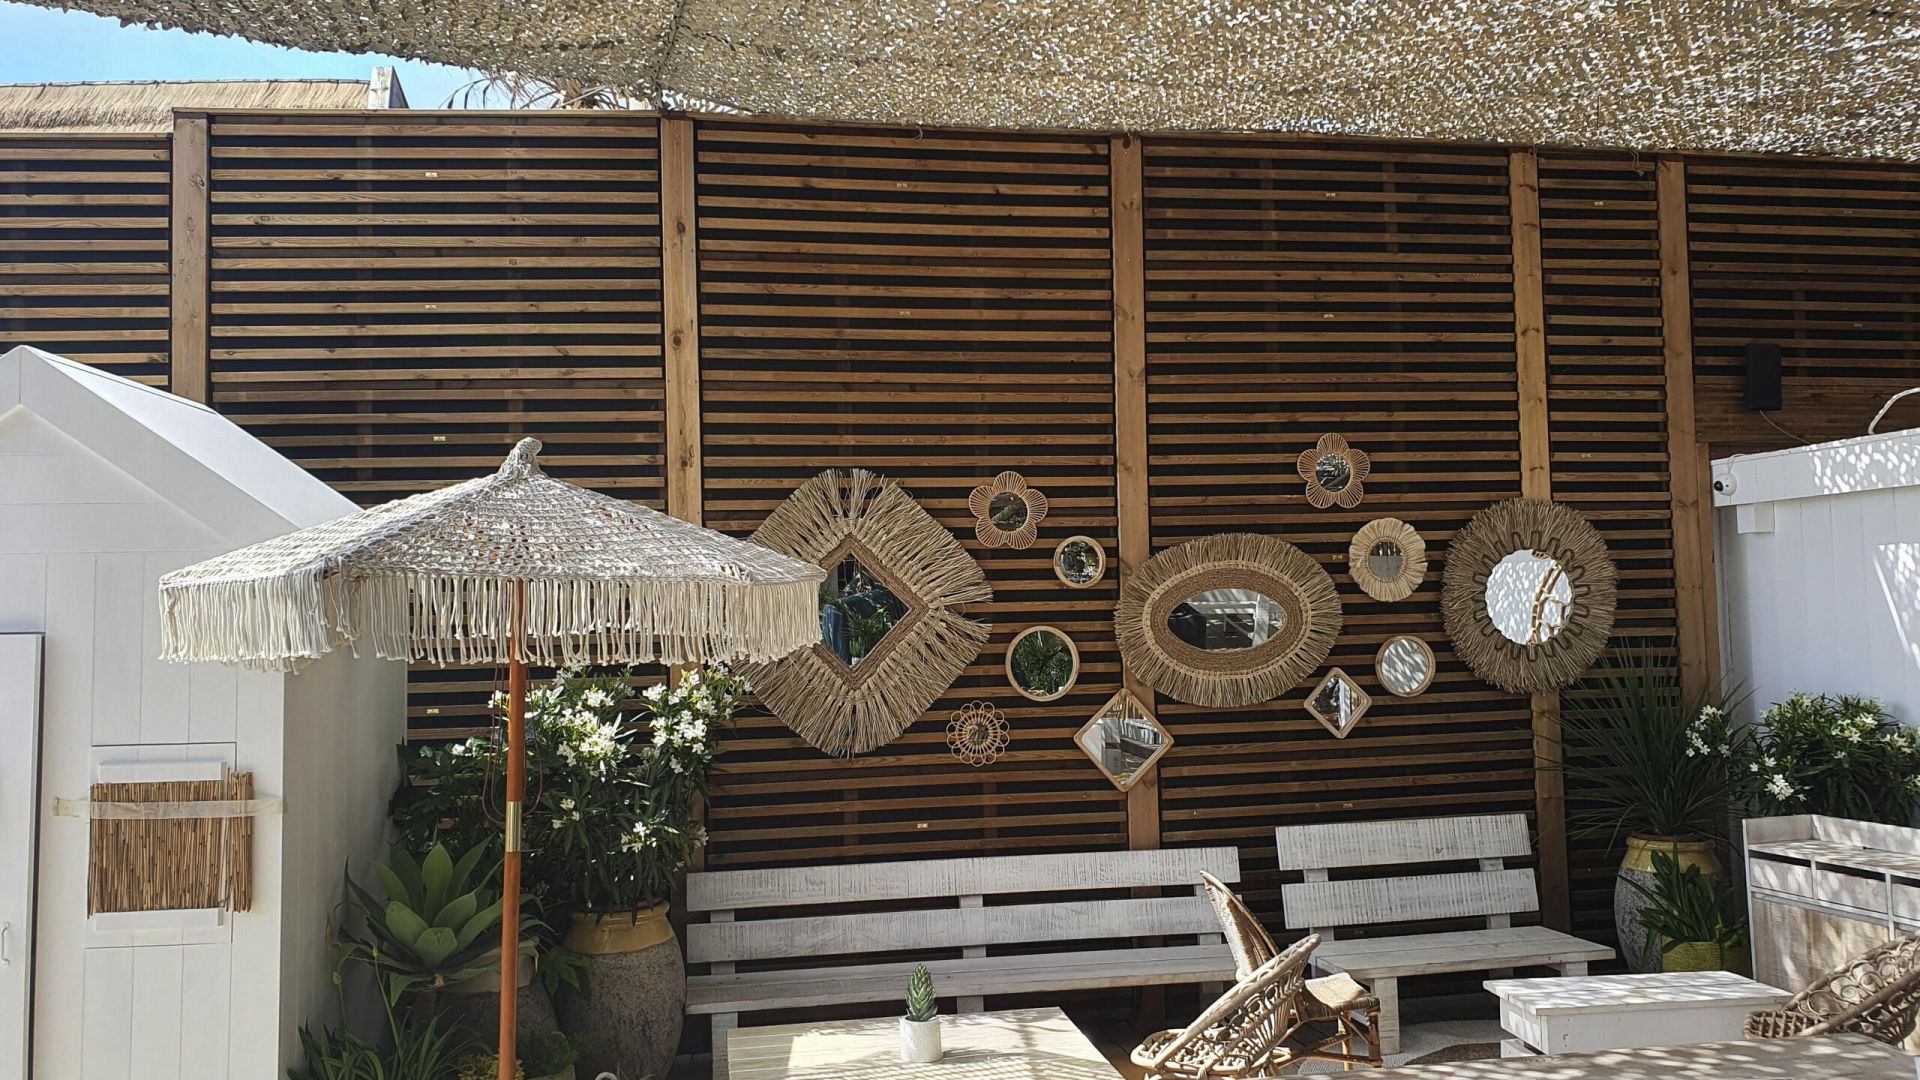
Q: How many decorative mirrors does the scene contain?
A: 12